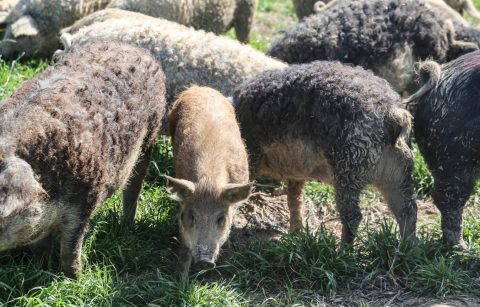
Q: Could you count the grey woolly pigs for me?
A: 2